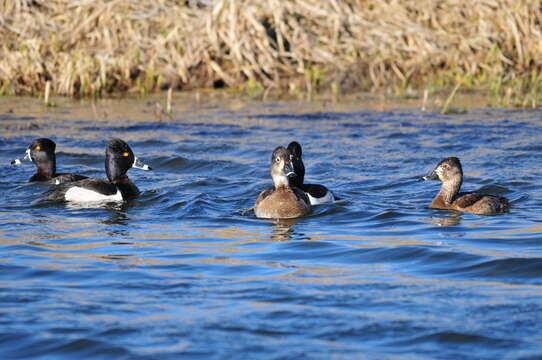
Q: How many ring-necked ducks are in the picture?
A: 5